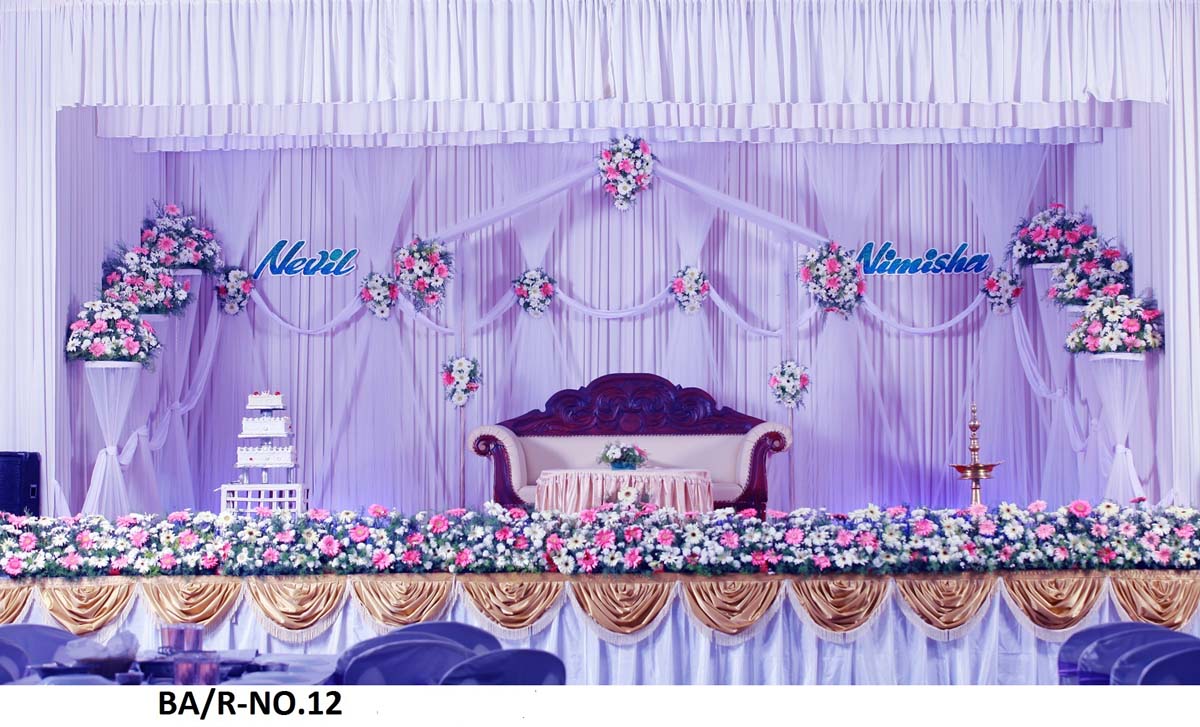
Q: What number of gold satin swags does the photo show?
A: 12